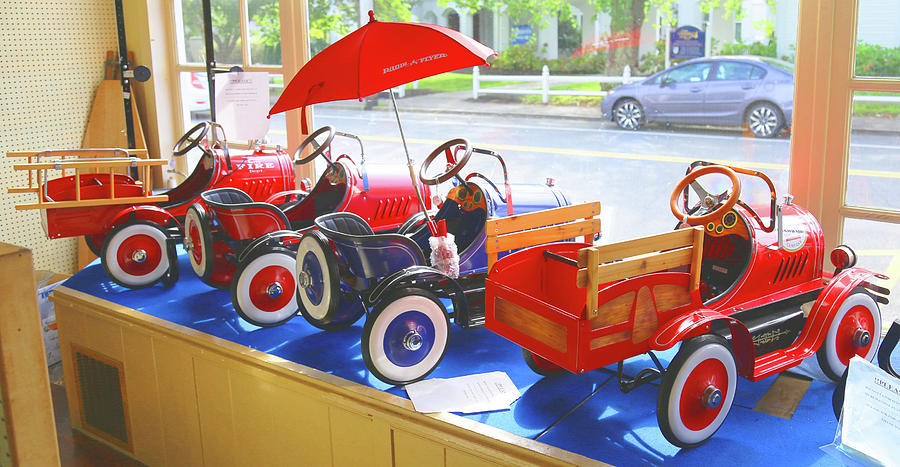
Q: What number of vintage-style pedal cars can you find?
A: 4